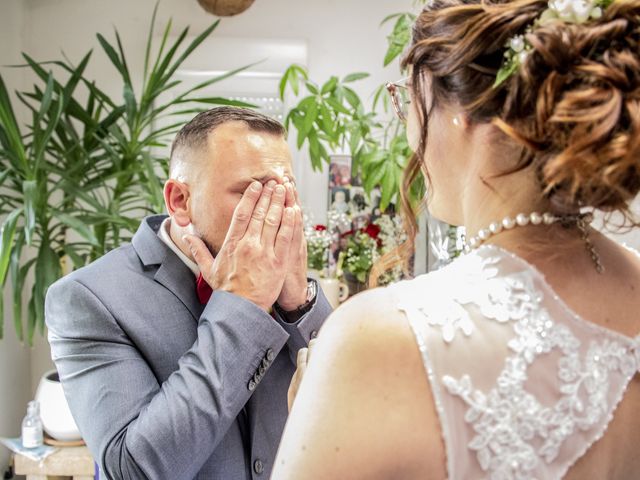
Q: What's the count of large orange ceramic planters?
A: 0